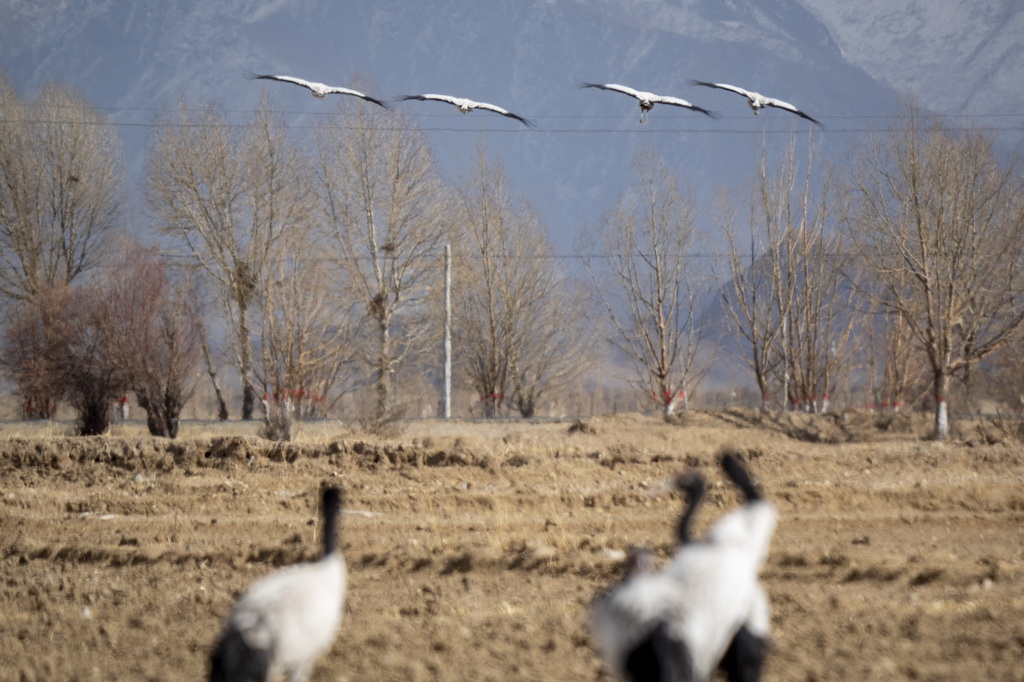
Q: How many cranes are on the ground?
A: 3